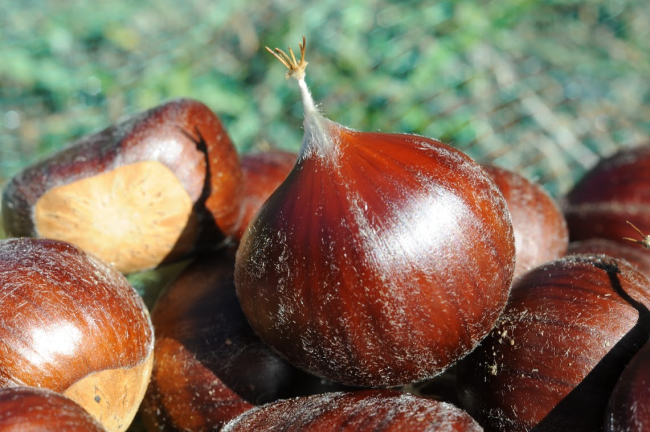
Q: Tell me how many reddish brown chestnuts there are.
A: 12